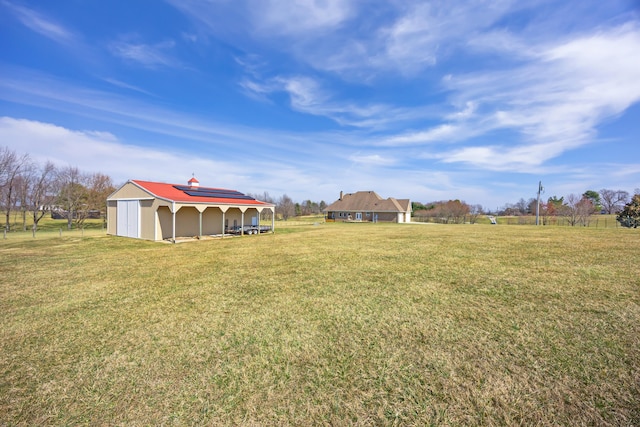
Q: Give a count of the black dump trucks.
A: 0